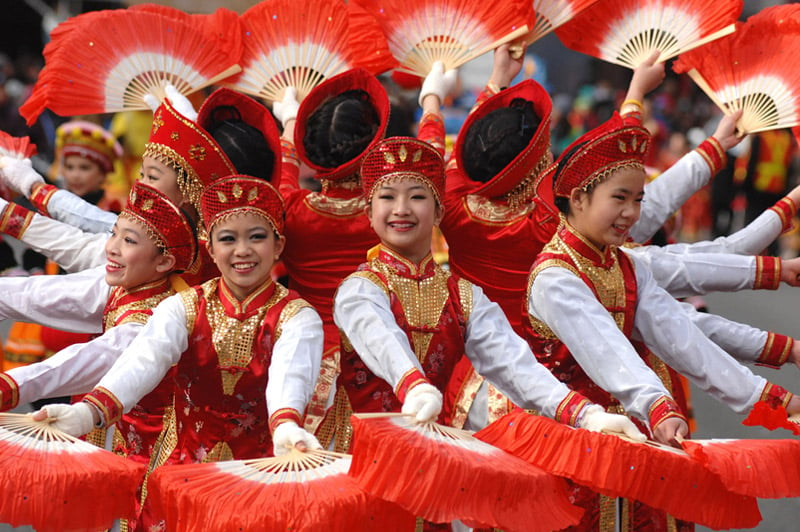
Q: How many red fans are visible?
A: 13